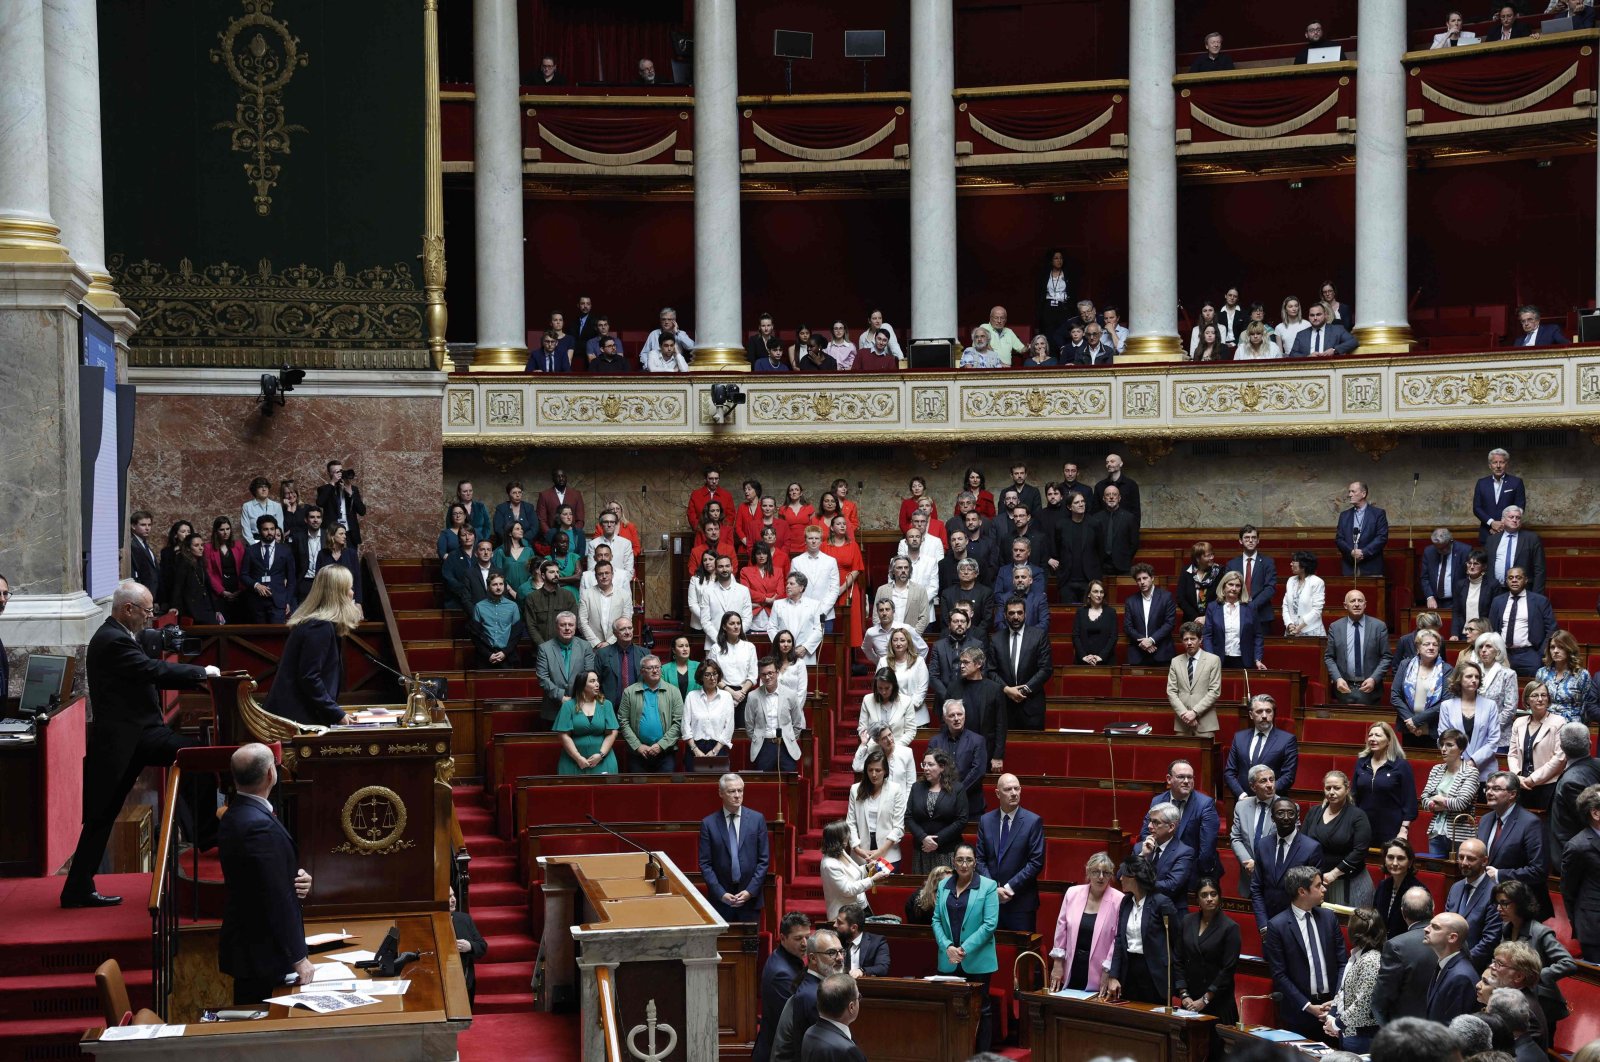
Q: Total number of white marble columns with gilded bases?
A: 7